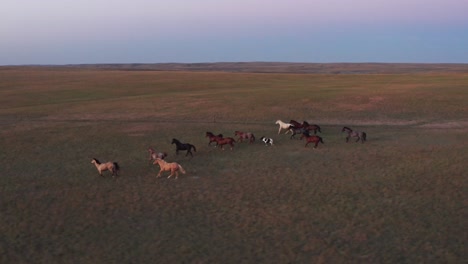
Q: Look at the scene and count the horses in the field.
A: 14